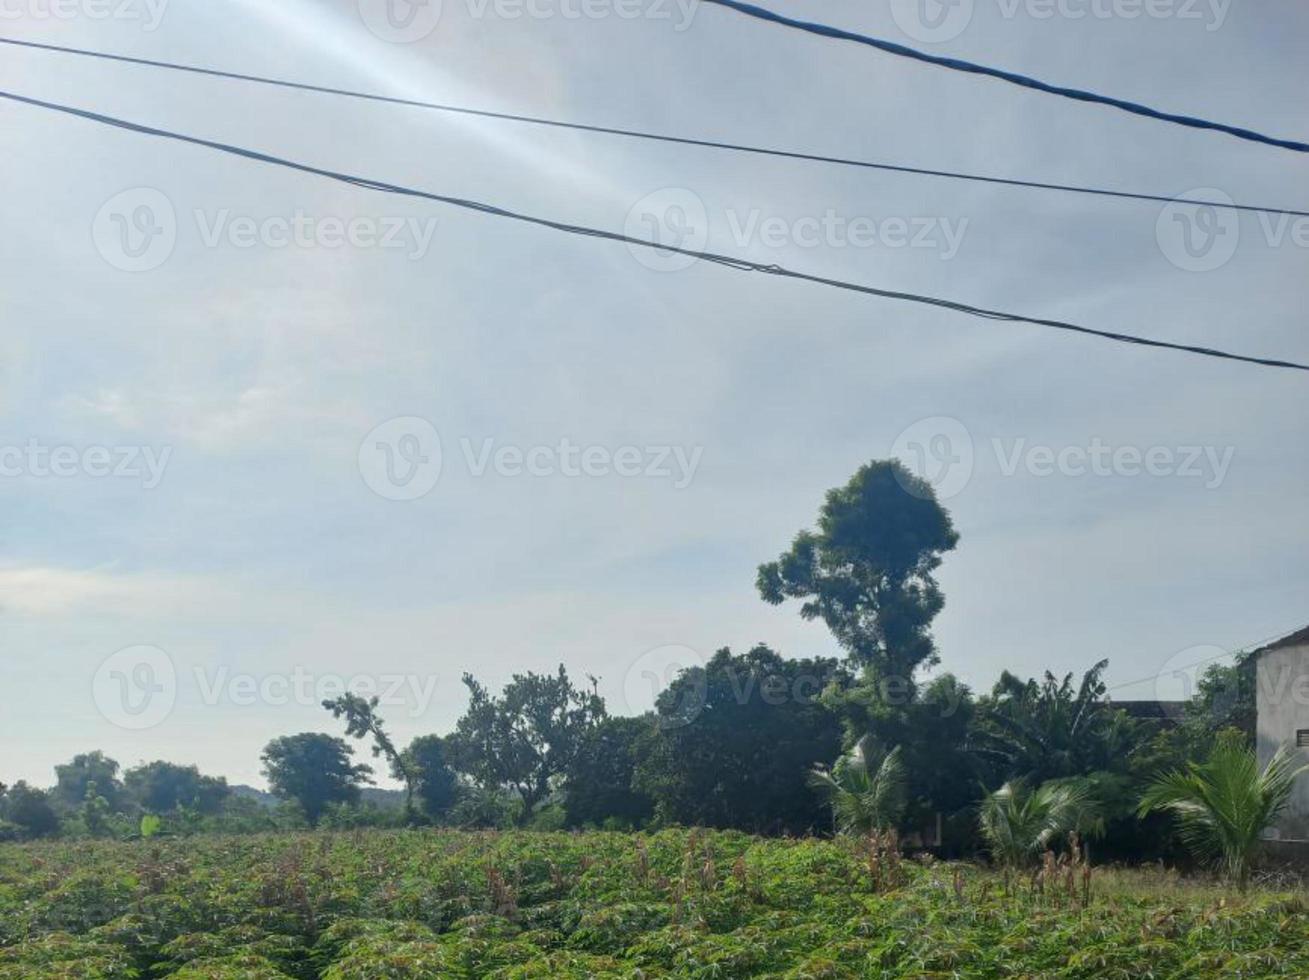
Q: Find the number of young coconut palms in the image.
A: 3